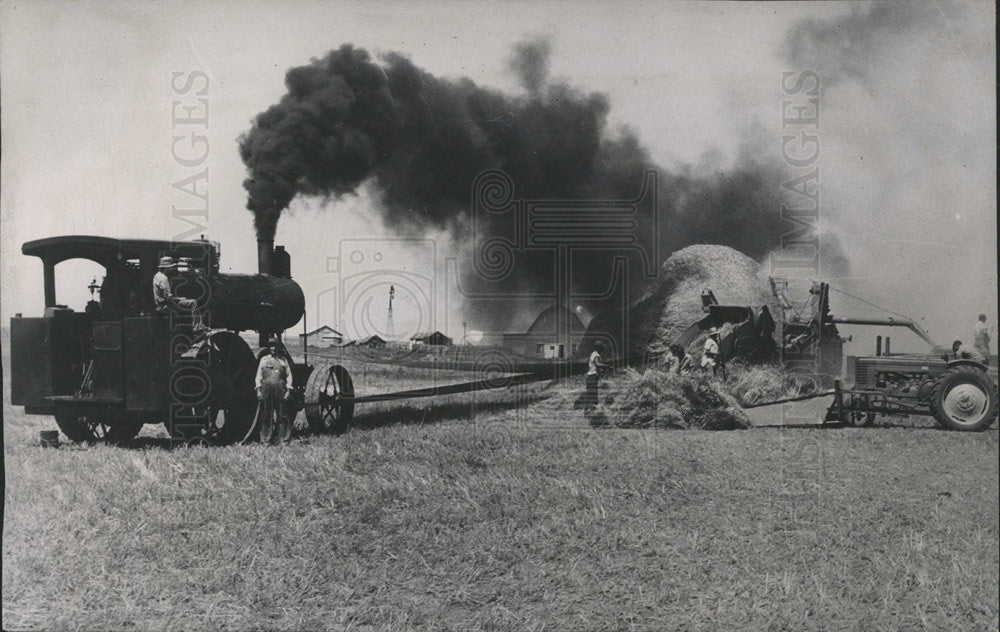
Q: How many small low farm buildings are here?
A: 3